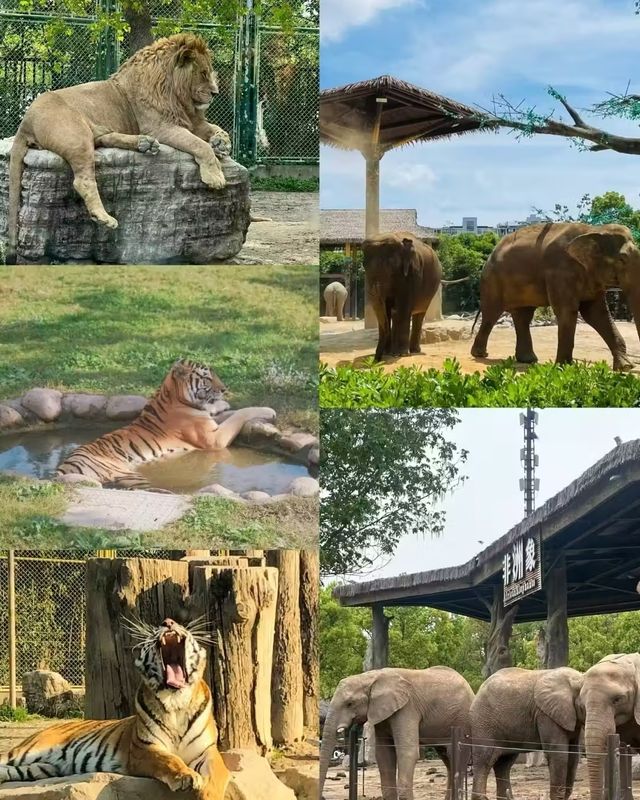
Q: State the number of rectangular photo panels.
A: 5